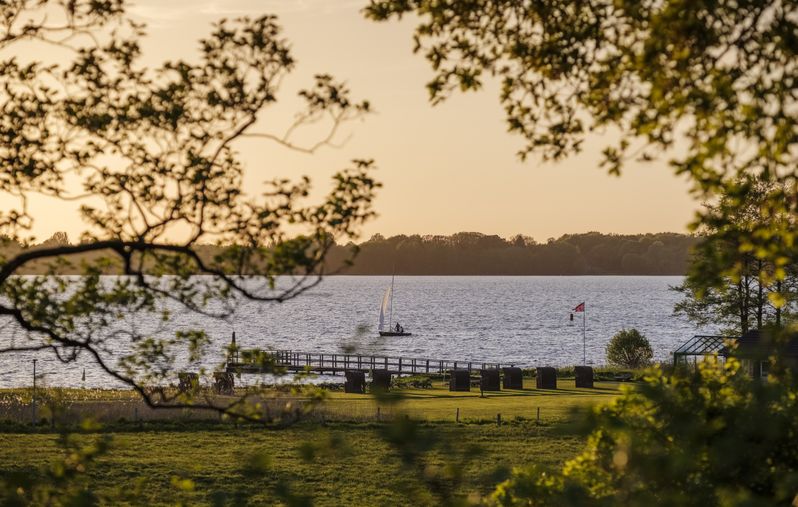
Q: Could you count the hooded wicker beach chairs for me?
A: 9